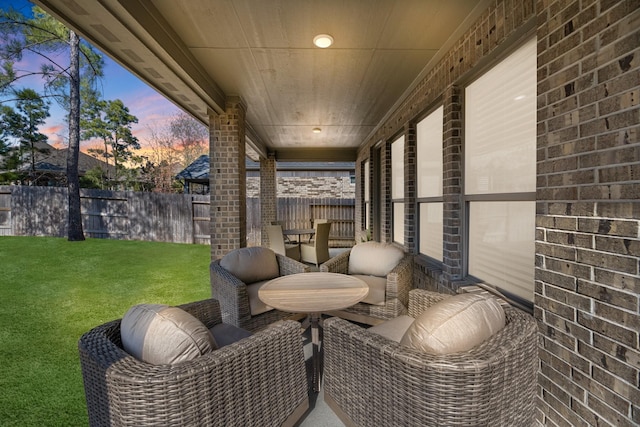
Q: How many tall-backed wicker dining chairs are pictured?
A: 4